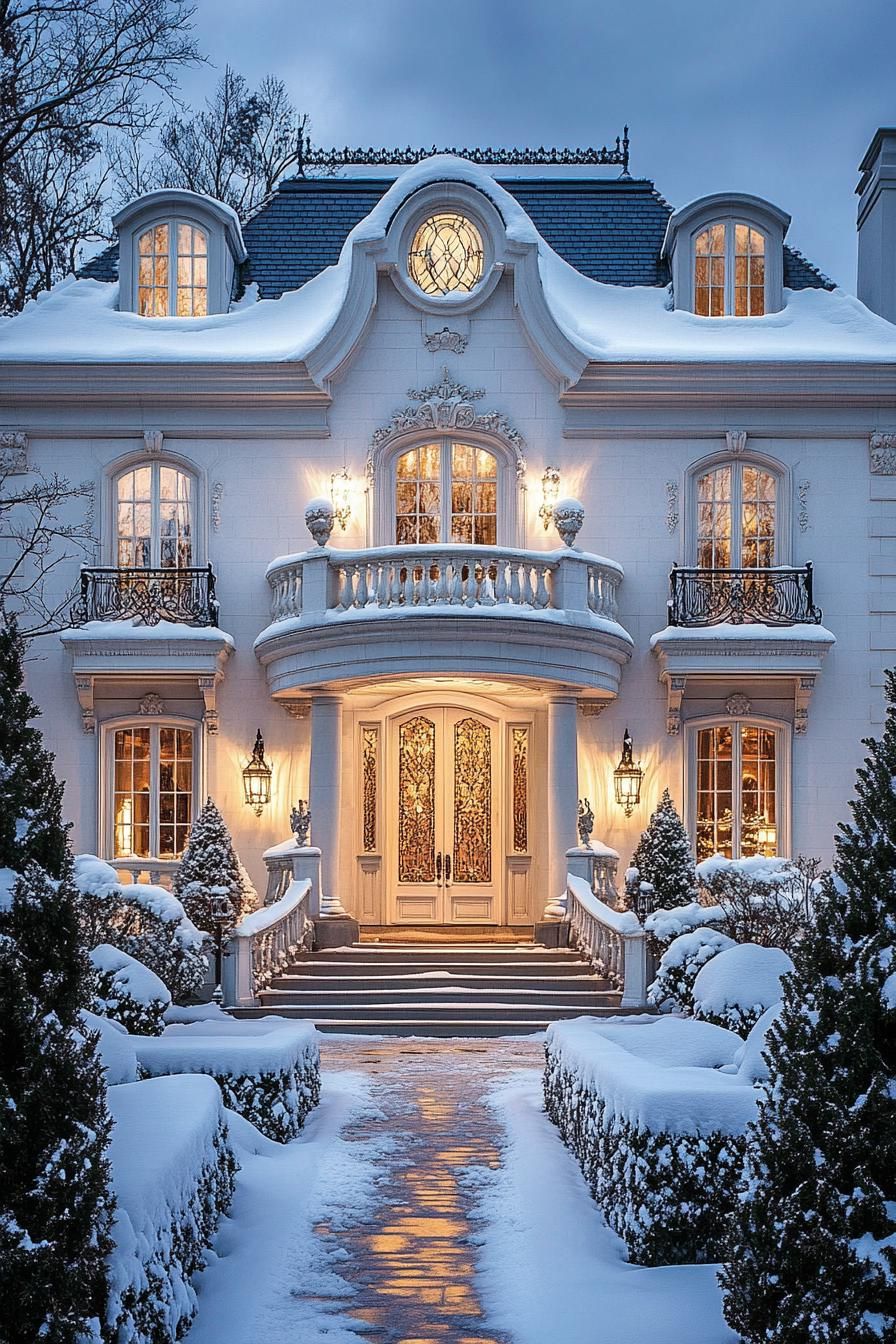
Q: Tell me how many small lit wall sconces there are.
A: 4